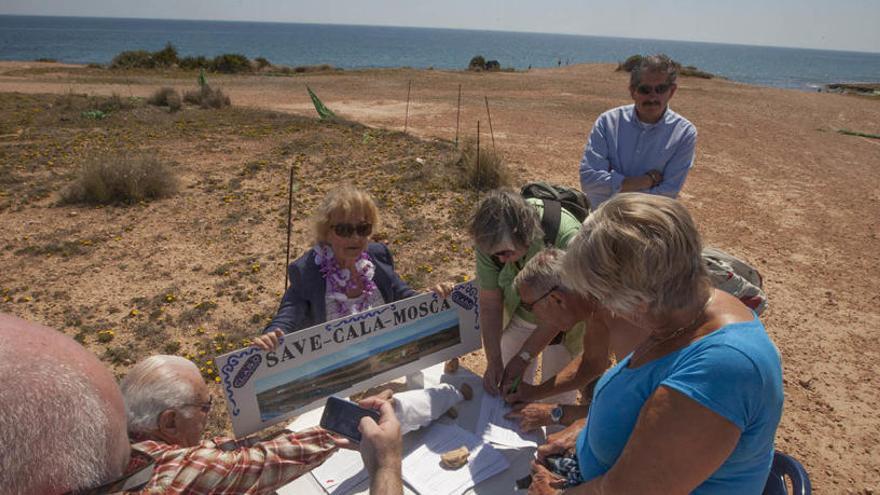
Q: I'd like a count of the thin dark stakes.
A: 5